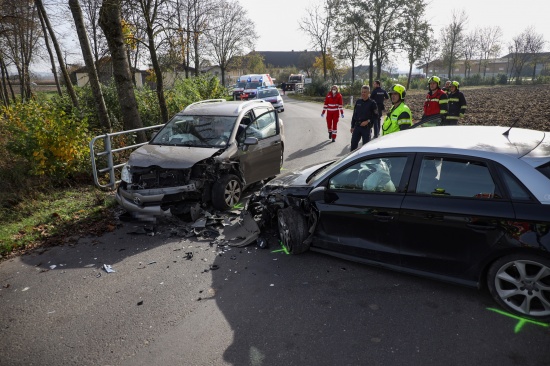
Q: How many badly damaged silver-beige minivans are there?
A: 1